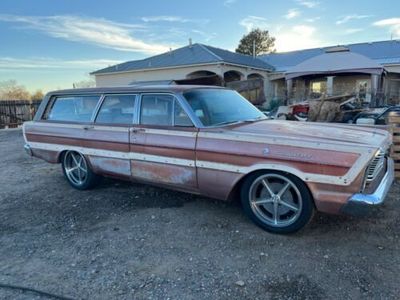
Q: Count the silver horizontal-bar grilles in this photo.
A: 1